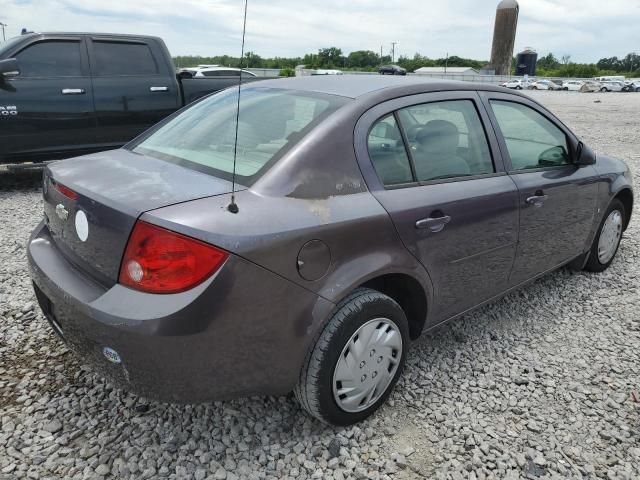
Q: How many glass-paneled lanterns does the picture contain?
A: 0